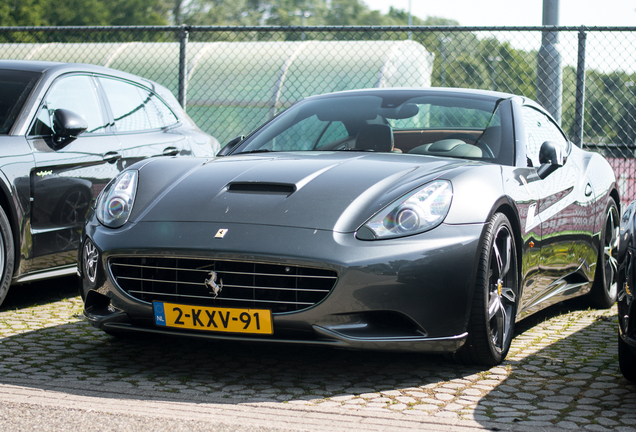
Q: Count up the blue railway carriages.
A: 0